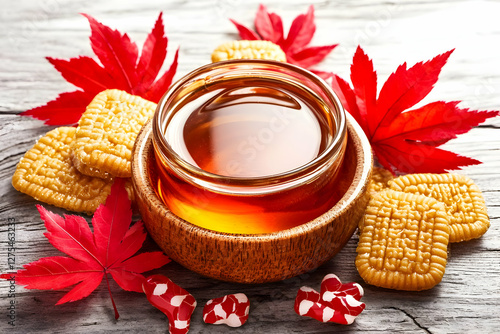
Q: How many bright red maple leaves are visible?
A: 4